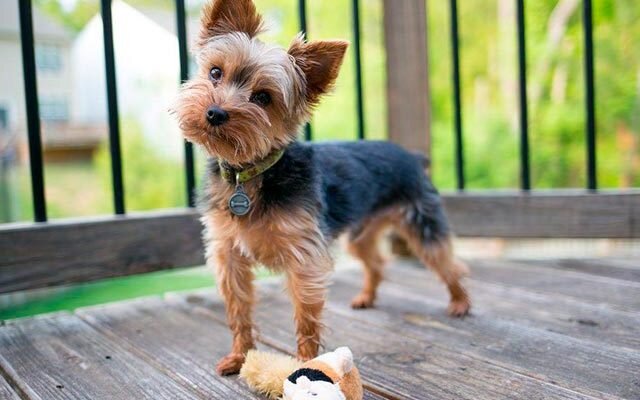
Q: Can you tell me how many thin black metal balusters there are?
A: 8